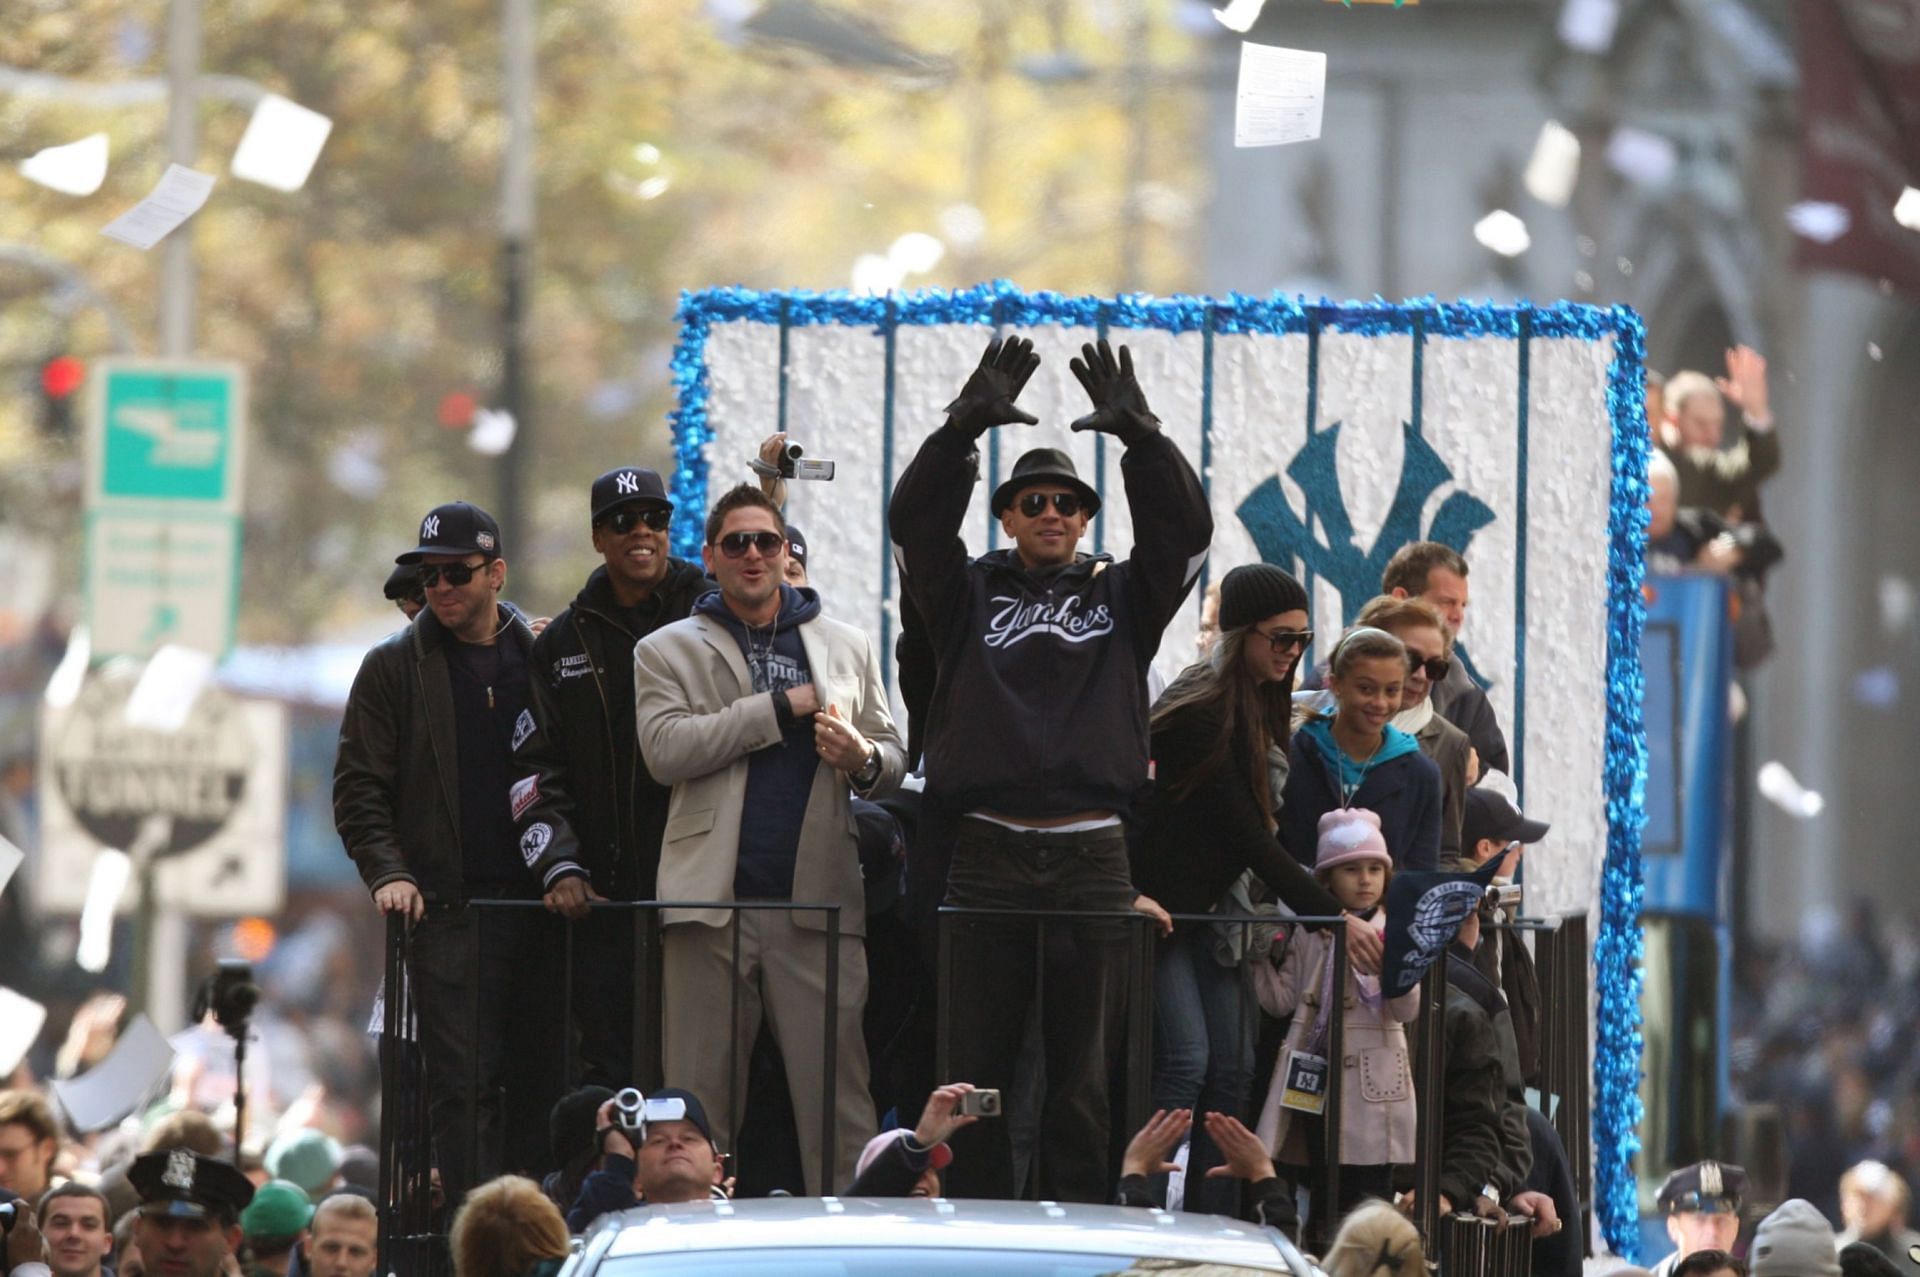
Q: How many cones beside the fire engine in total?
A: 0